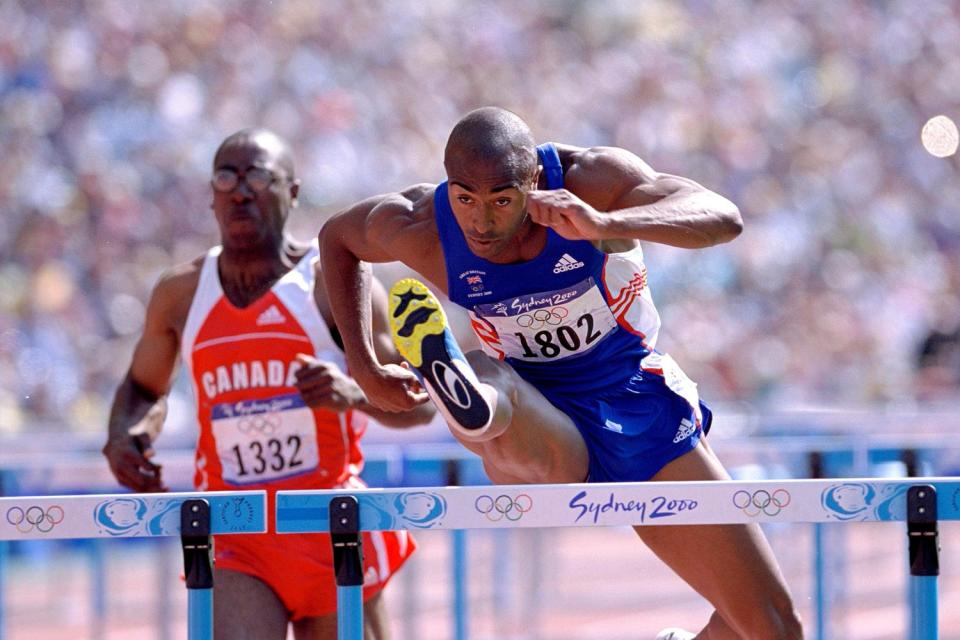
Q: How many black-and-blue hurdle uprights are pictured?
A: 3